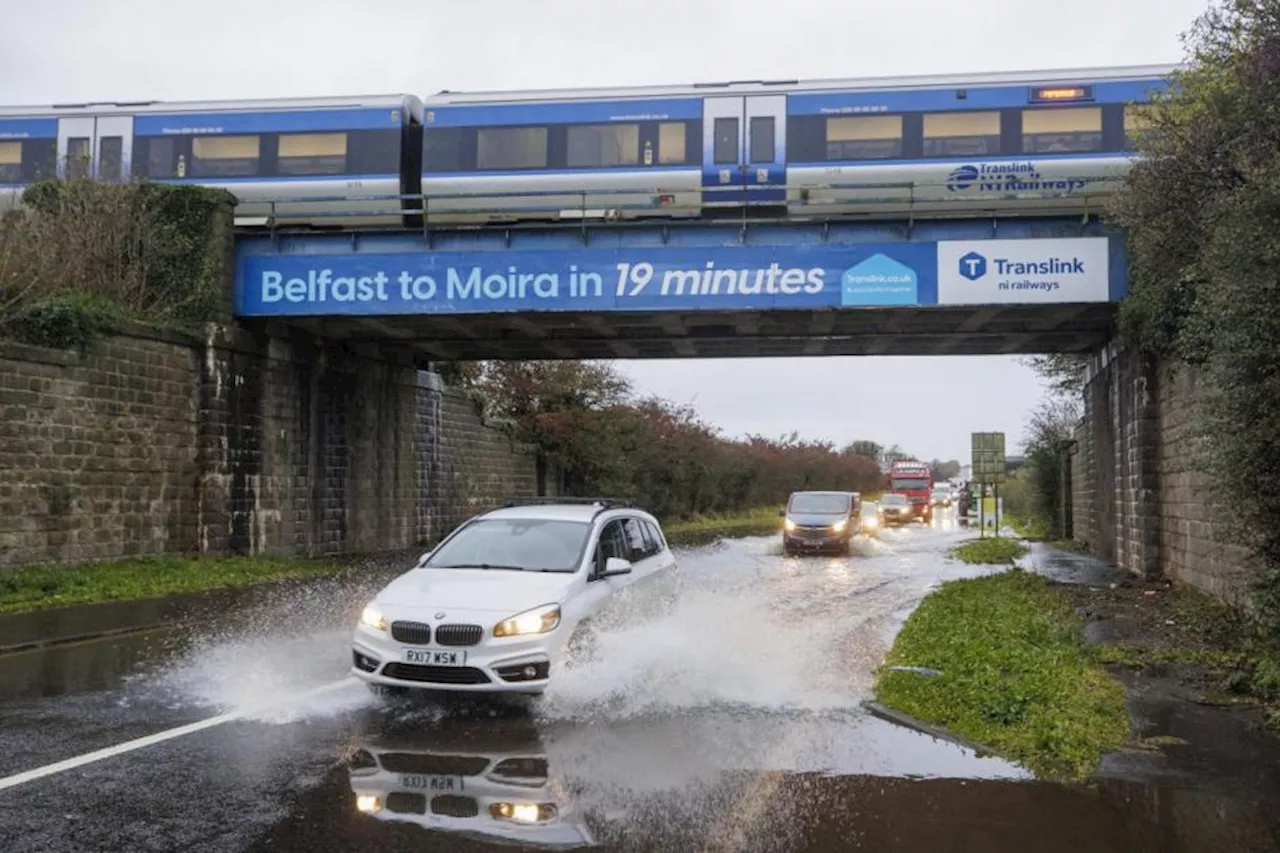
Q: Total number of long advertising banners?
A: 1